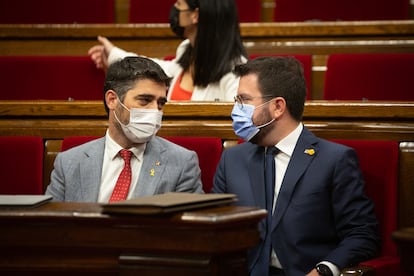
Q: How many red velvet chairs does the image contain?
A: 9